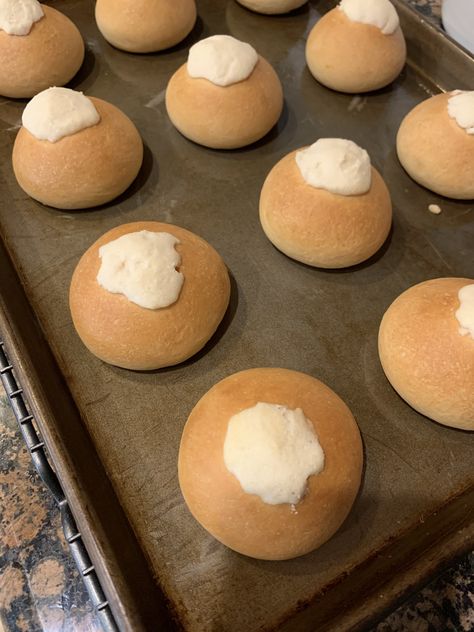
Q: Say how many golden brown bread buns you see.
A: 11